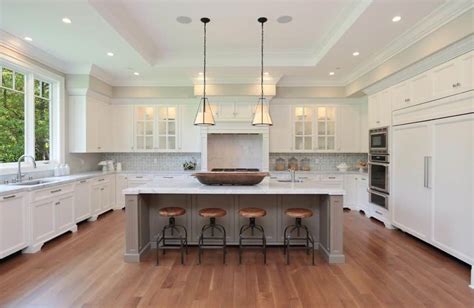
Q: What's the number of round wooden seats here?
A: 4